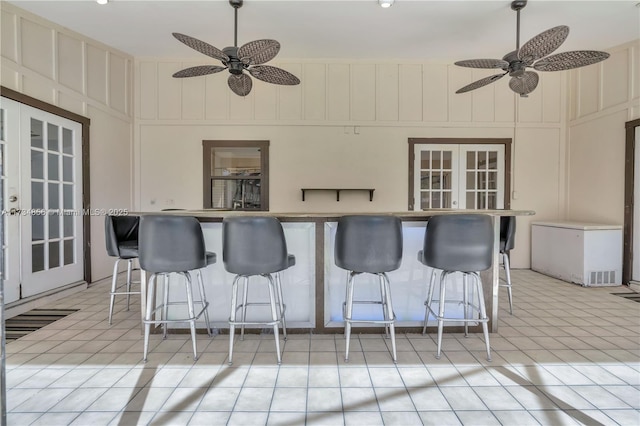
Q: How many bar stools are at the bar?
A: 6